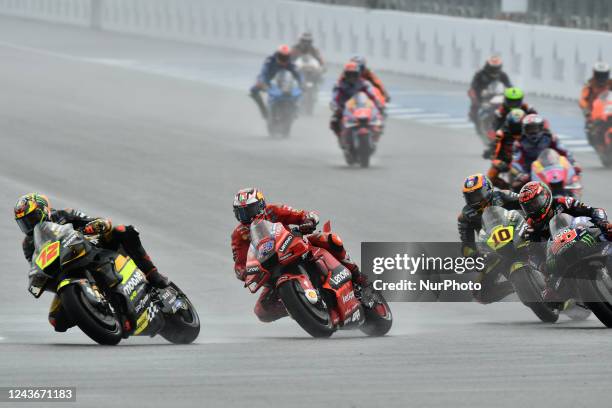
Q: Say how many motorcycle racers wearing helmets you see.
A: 13